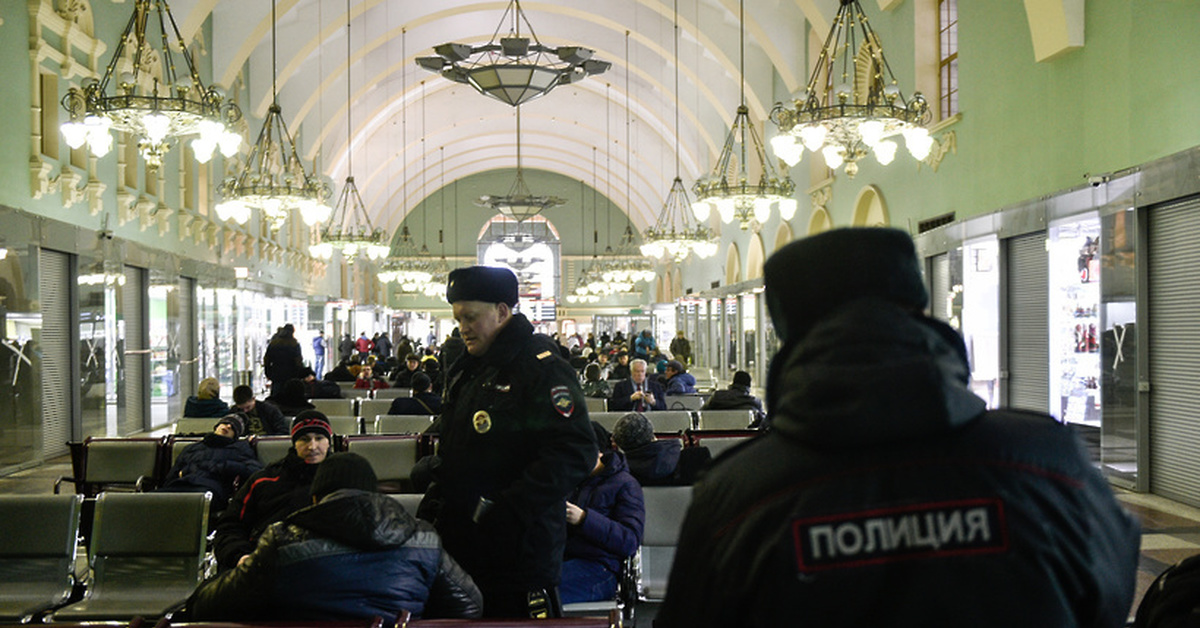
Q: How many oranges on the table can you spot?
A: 0